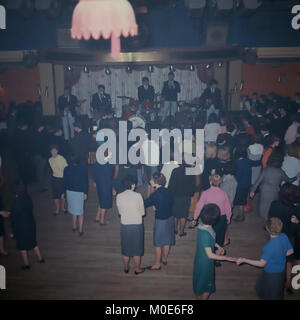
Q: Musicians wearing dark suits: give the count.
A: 5